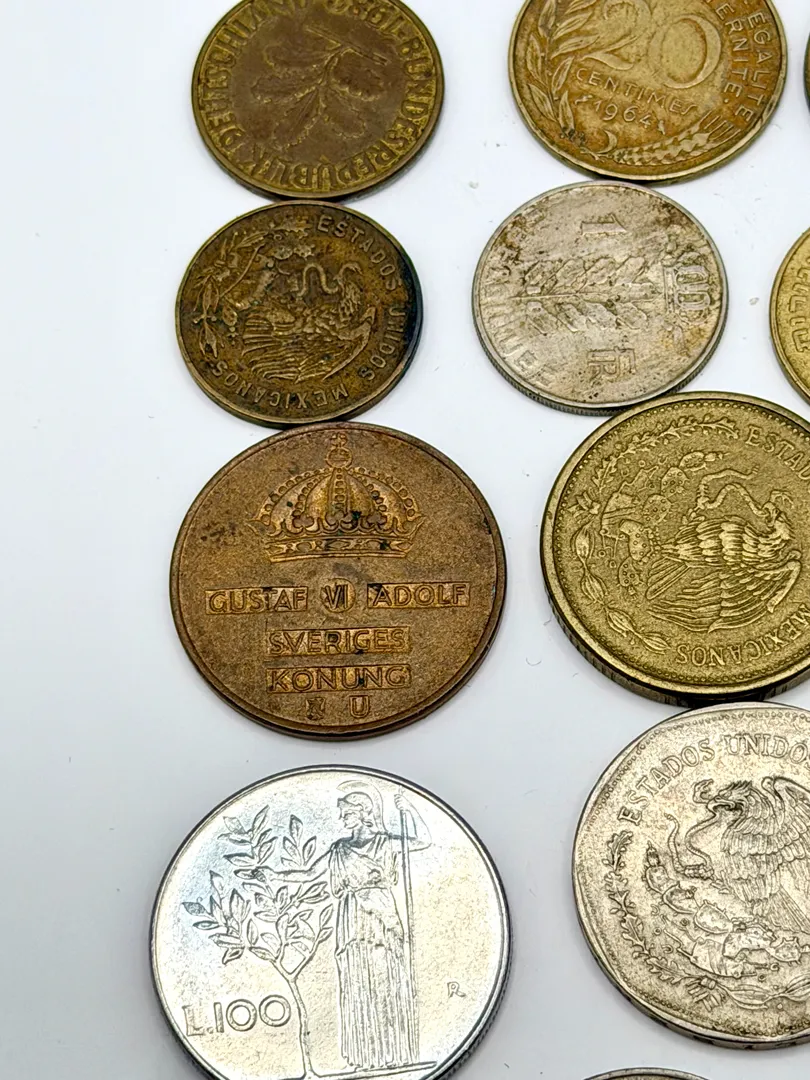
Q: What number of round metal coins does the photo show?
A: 11